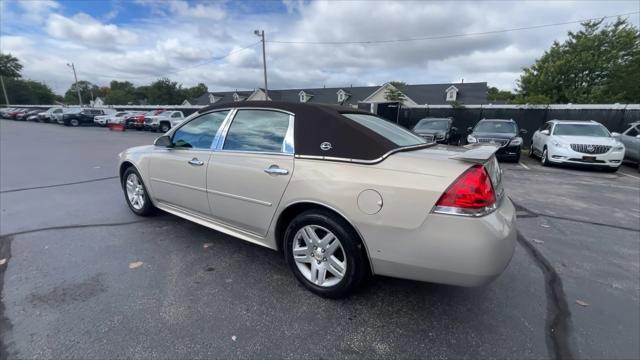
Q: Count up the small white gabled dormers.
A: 5